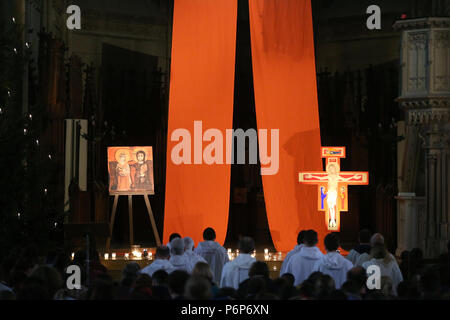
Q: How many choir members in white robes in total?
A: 12